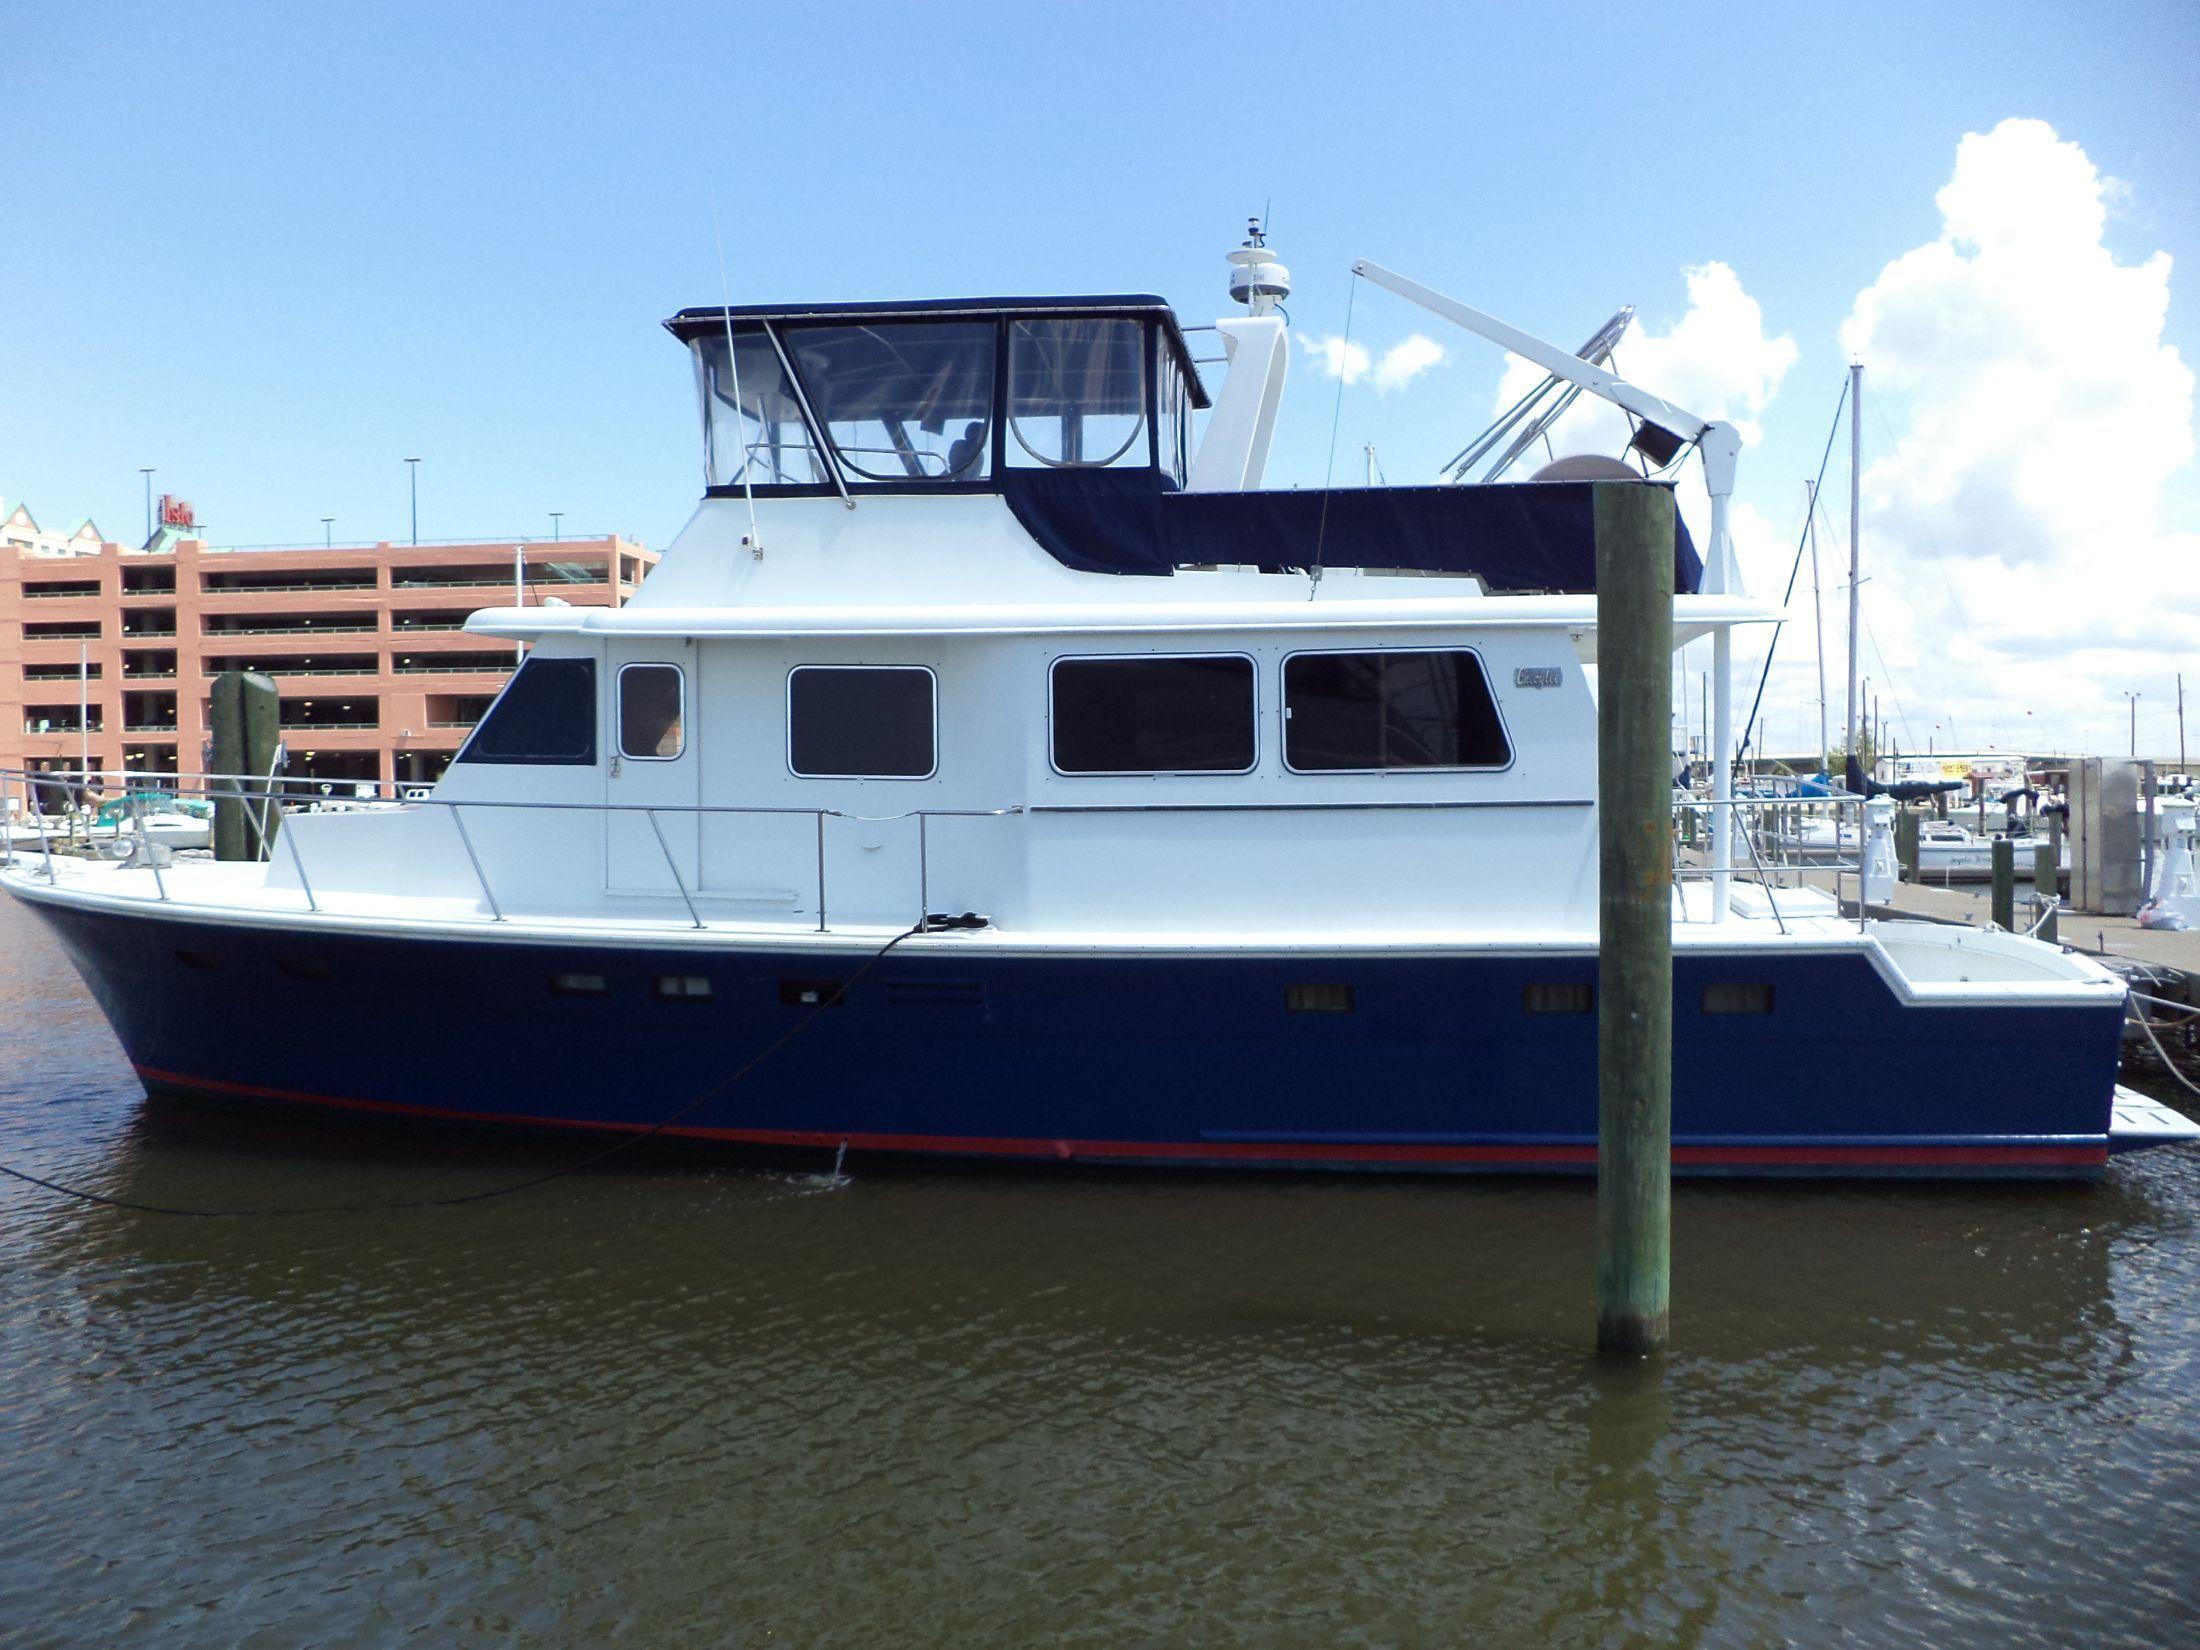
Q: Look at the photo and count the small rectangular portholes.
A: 8